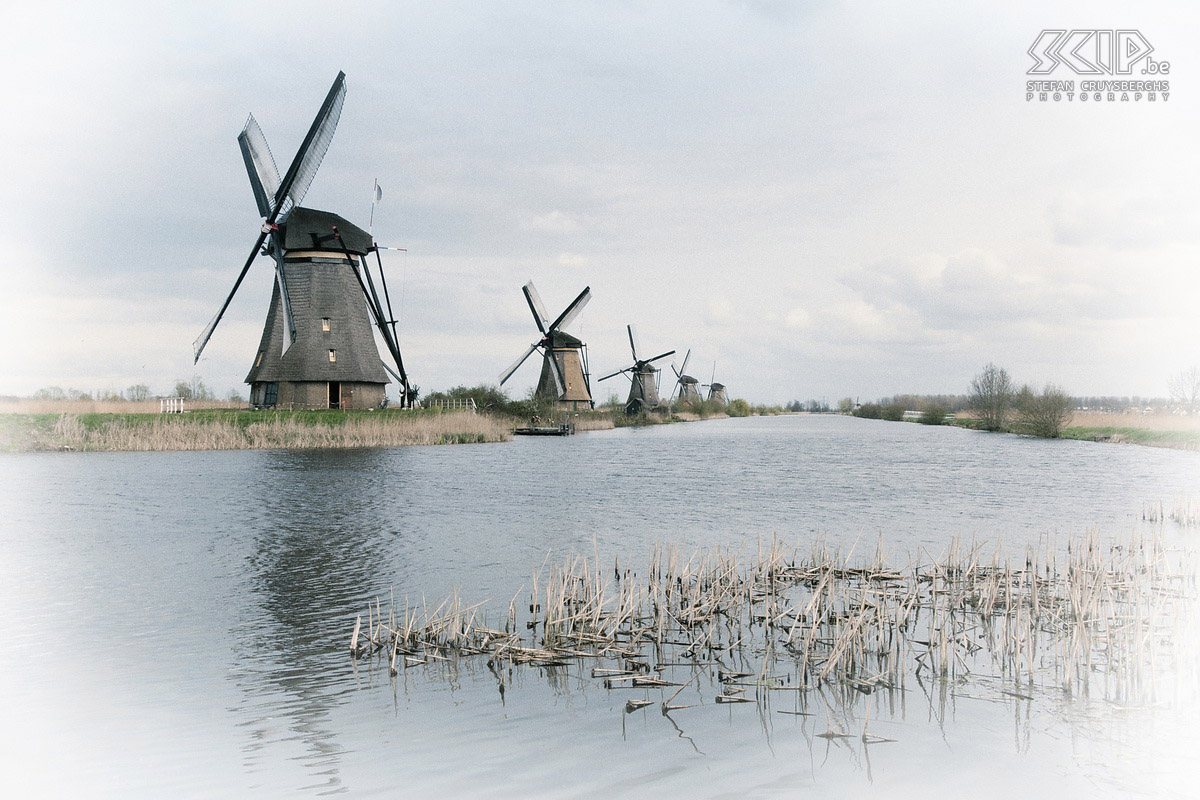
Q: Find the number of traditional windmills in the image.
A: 5